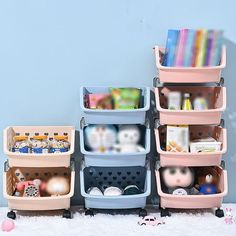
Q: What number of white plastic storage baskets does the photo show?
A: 2